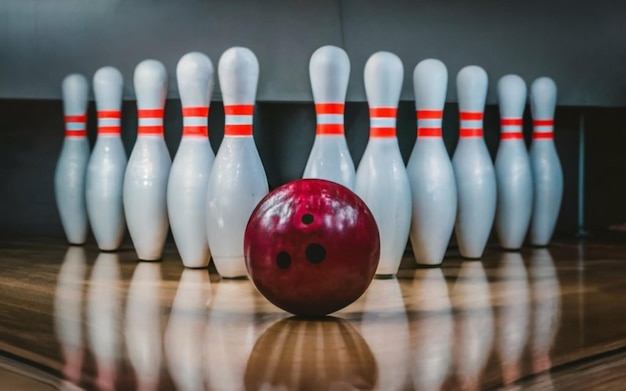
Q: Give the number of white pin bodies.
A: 11